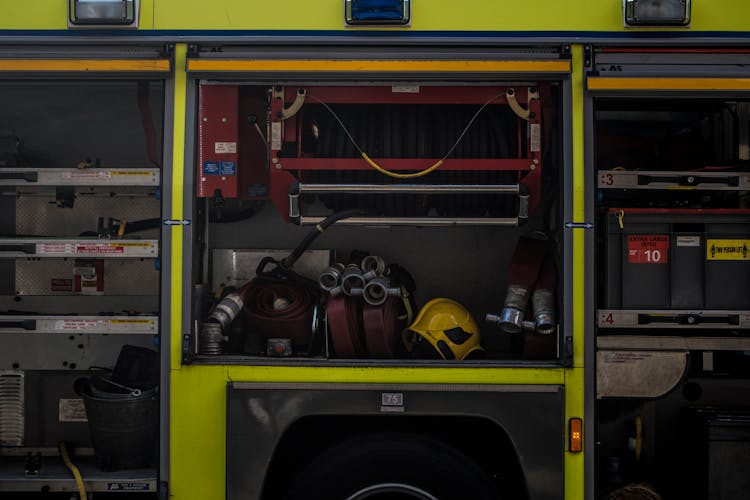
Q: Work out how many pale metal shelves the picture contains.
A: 5